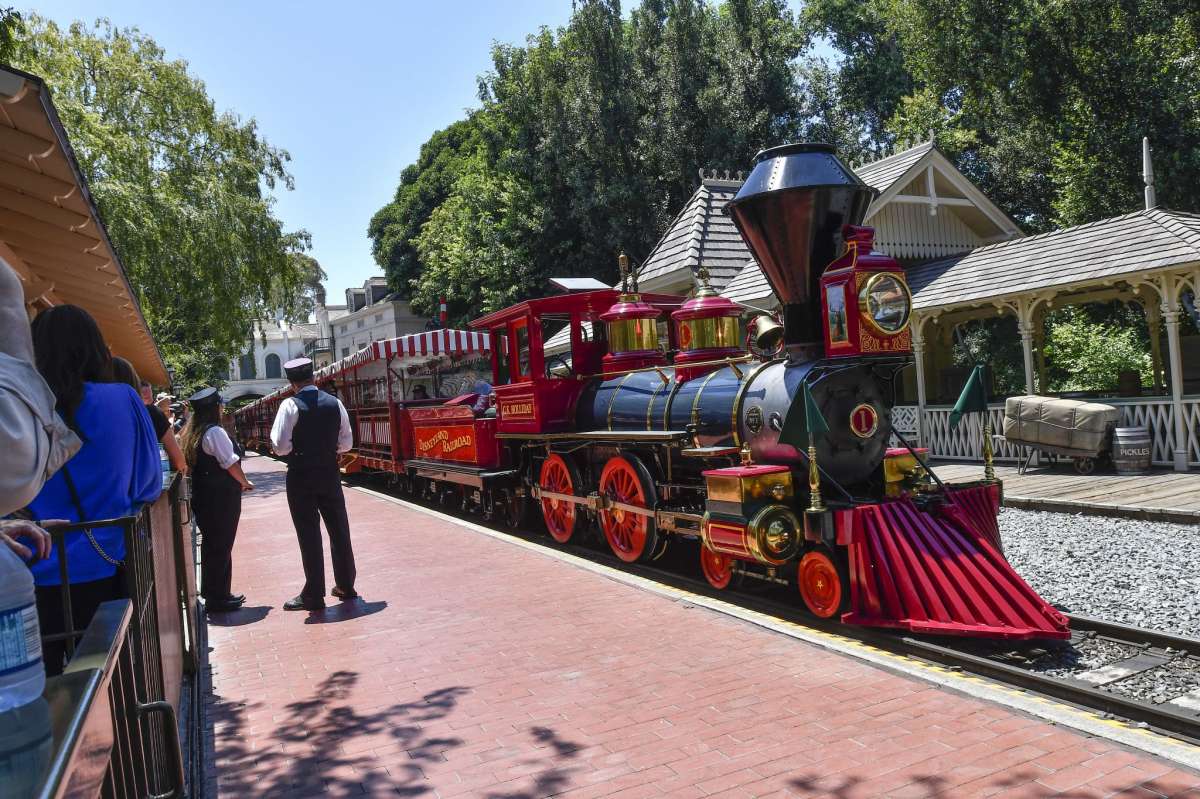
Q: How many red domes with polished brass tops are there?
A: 2